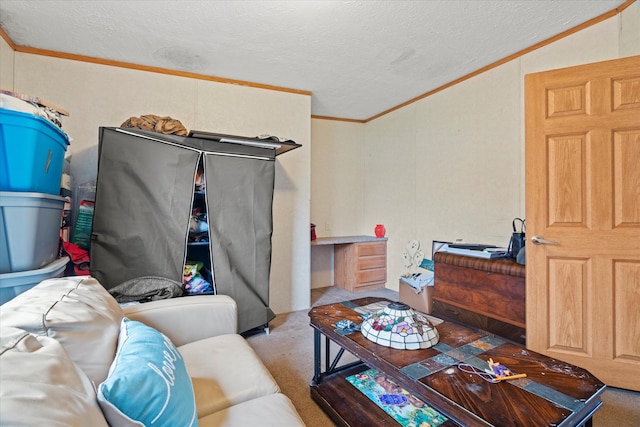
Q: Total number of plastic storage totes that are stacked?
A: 3